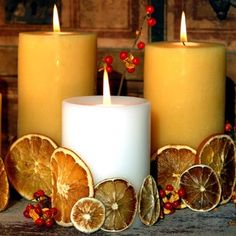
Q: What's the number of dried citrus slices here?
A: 9